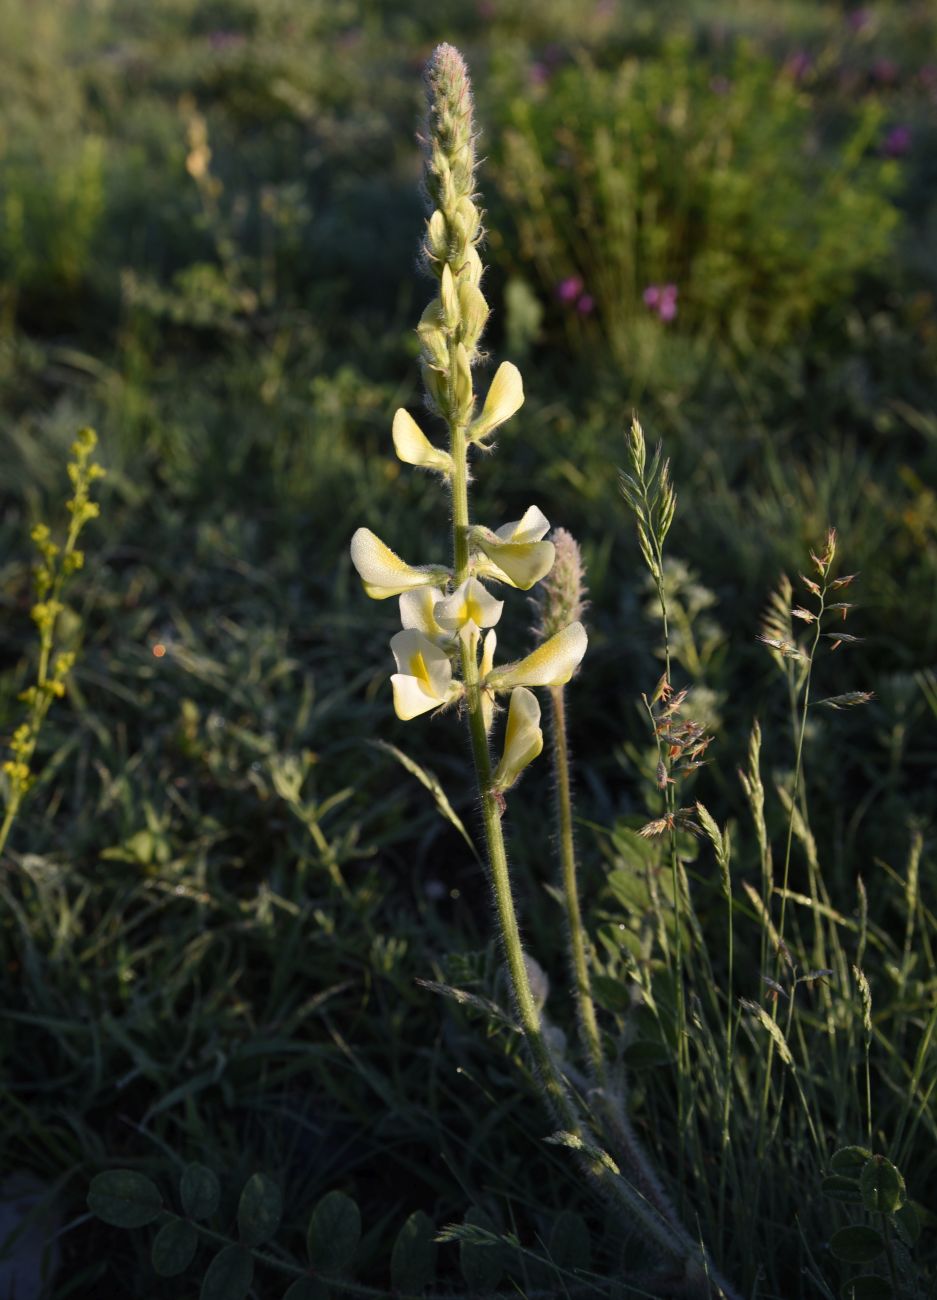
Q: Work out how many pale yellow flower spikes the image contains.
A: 1